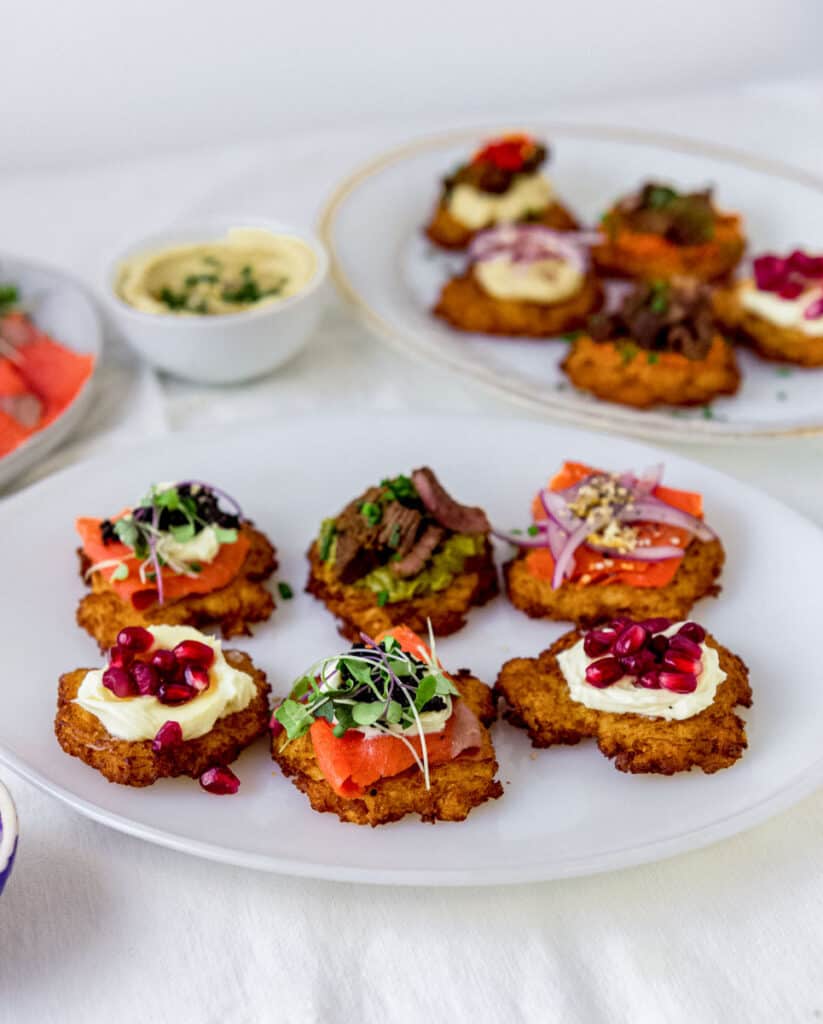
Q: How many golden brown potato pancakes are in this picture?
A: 11